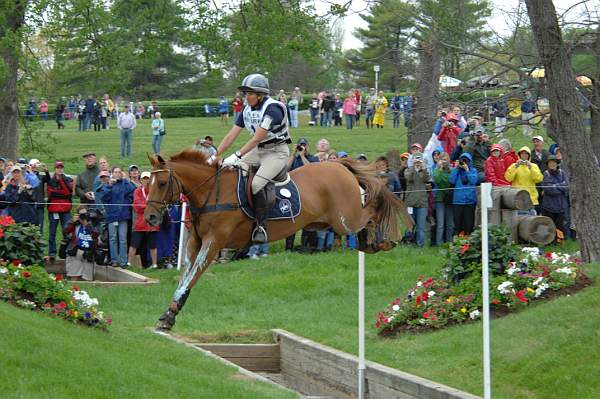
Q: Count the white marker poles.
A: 3